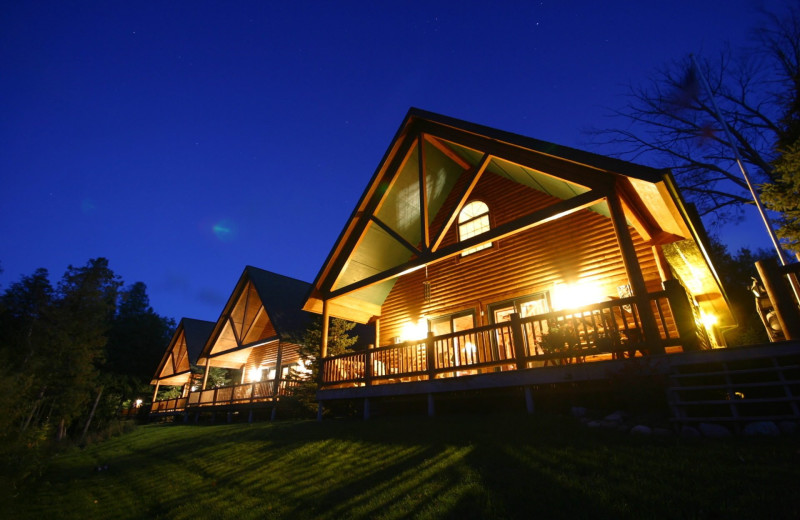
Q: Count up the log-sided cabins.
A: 3